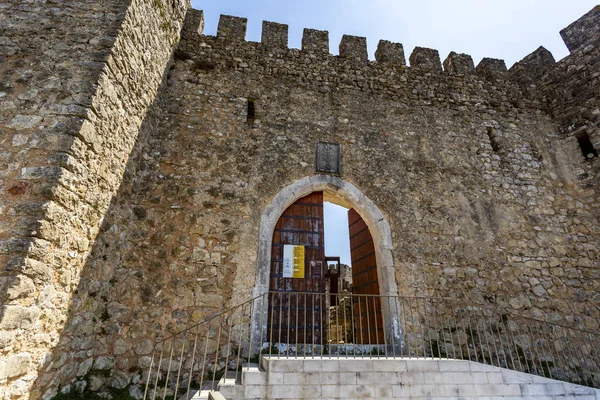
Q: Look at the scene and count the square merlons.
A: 11